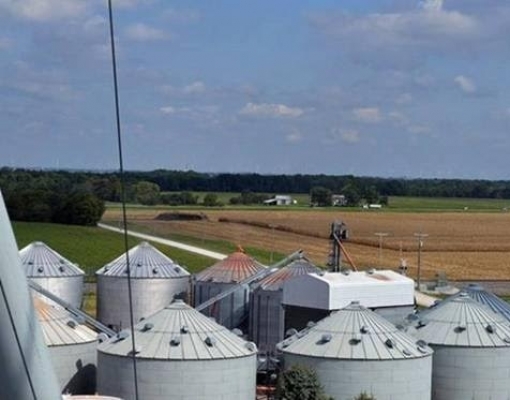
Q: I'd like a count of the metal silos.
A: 9